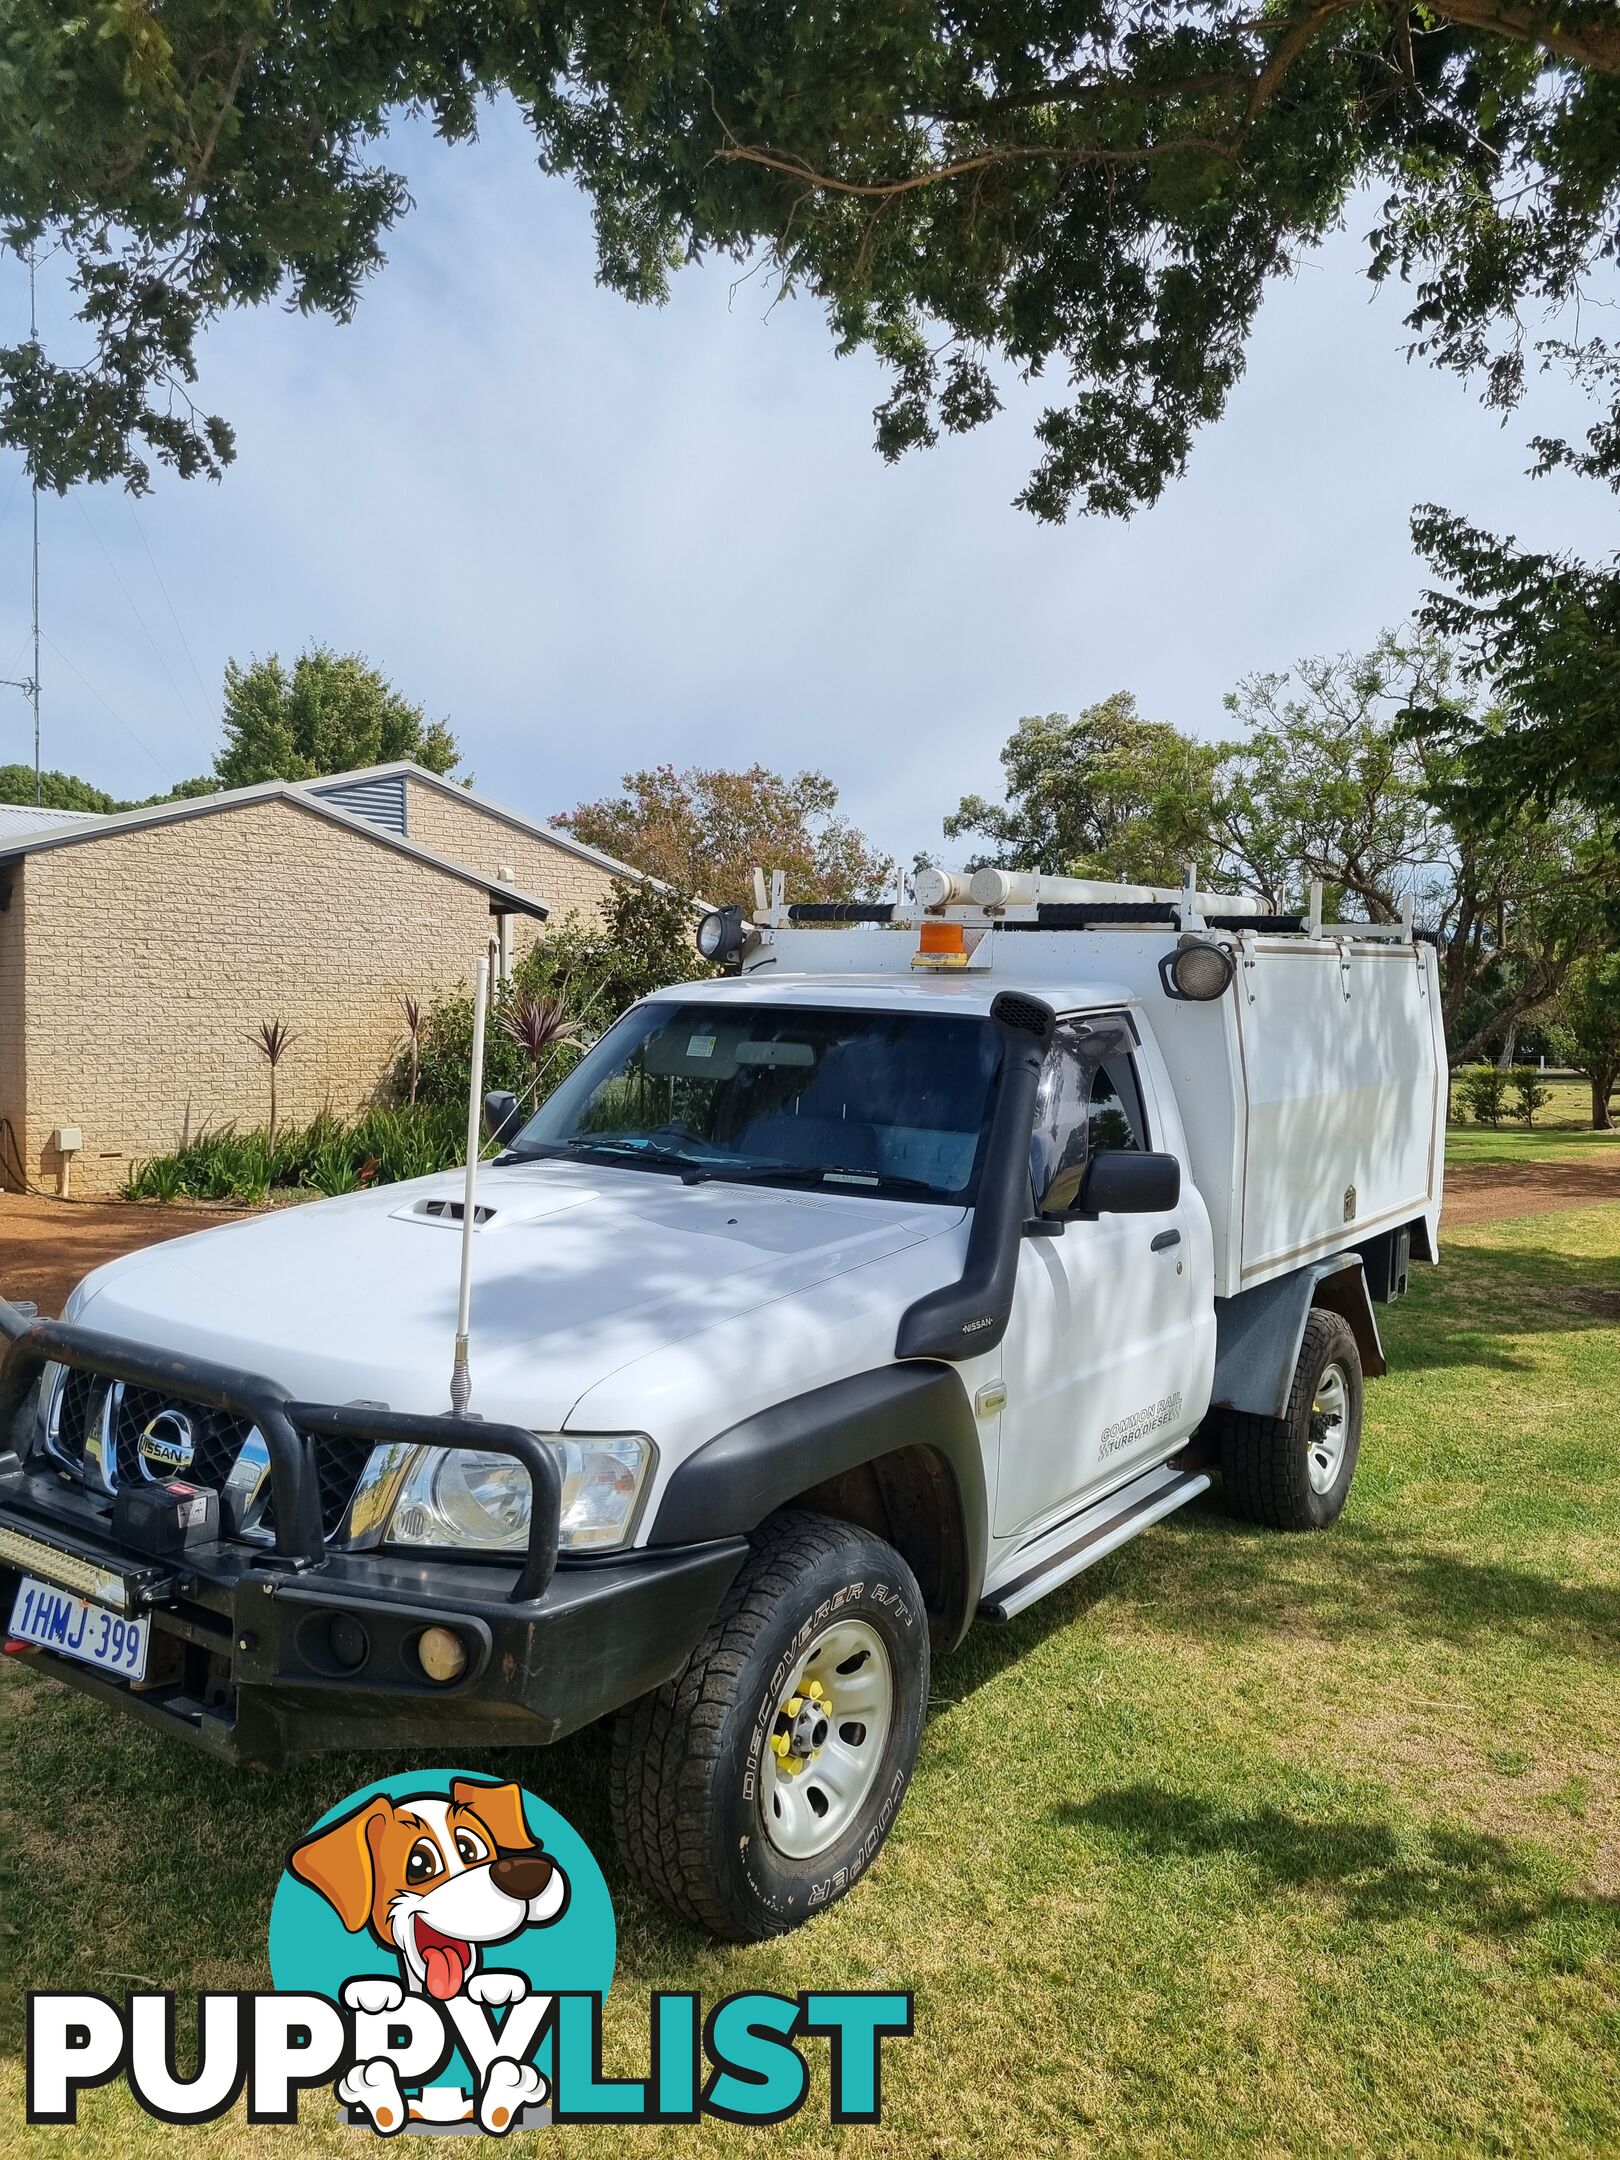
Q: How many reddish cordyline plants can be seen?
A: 3